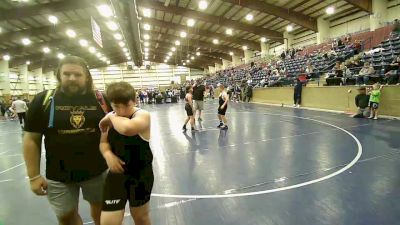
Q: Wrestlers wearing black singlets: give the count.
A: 3